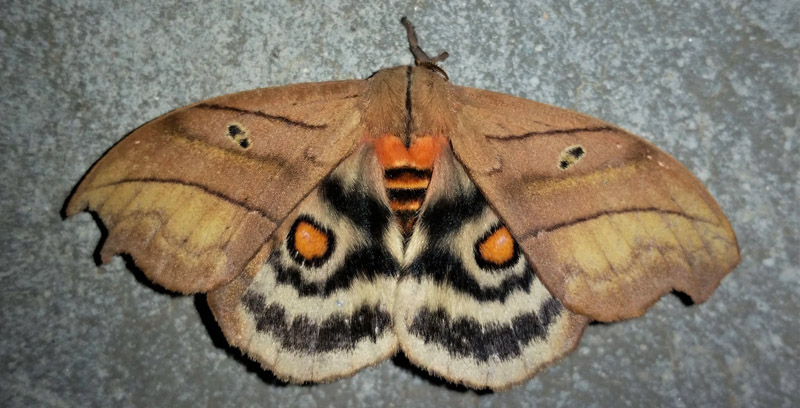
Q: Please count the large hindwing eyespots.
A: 2